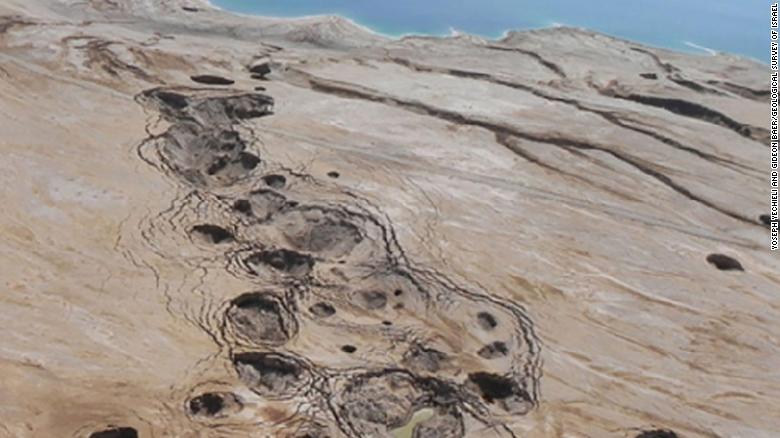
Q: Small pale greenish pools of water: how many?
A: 1